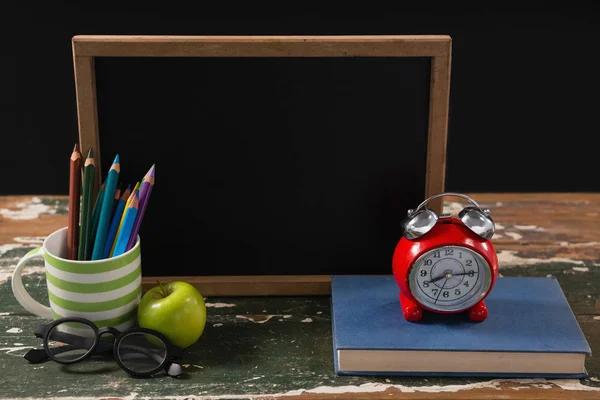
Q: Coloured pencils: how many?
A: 10